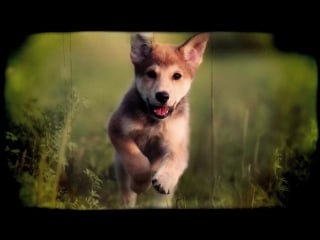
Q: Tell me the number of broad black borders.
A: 2